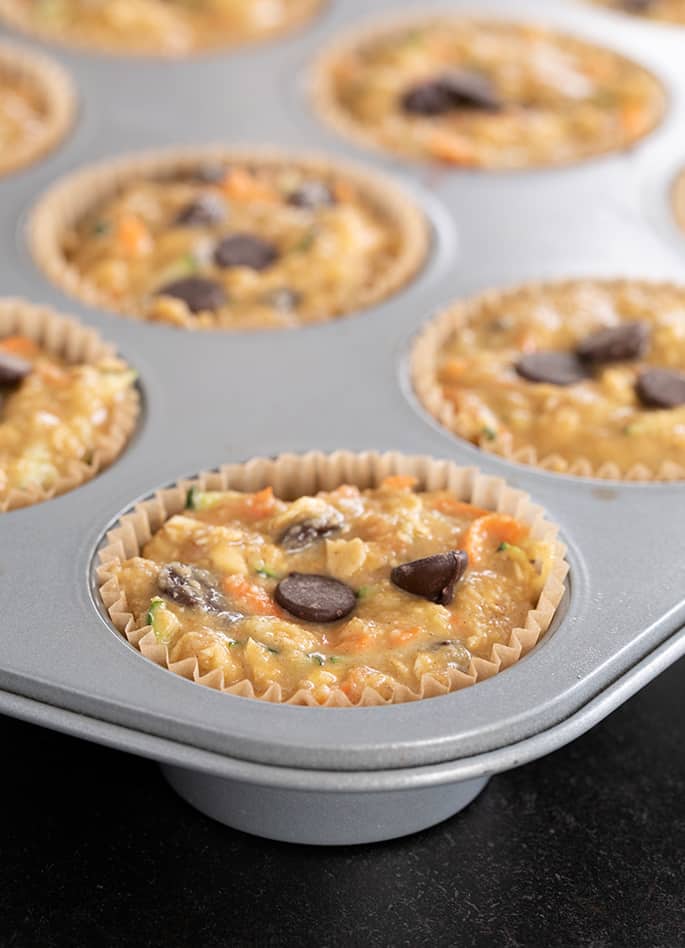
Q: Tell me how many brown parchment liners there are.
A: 9